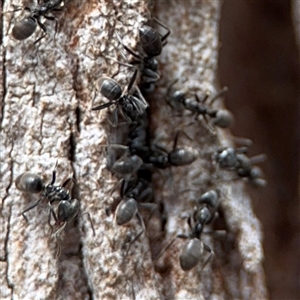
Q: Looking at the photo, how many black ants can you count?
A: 10